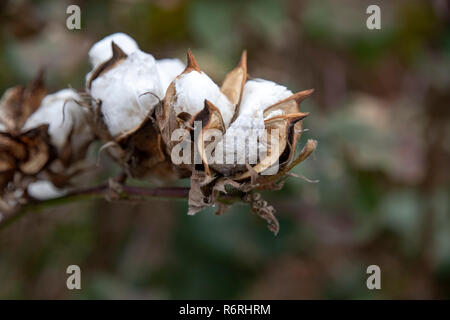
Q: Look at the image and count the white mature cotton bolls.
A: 3